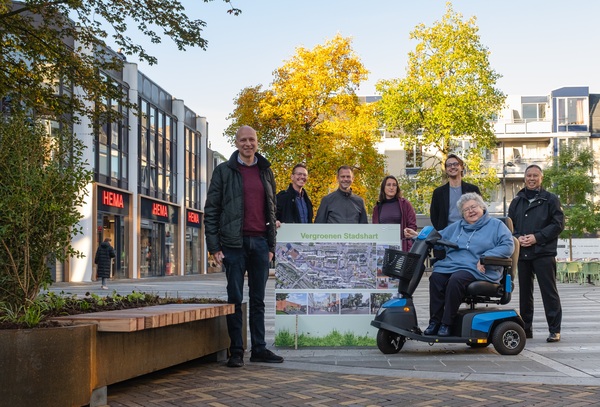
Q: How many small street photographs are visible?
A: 4